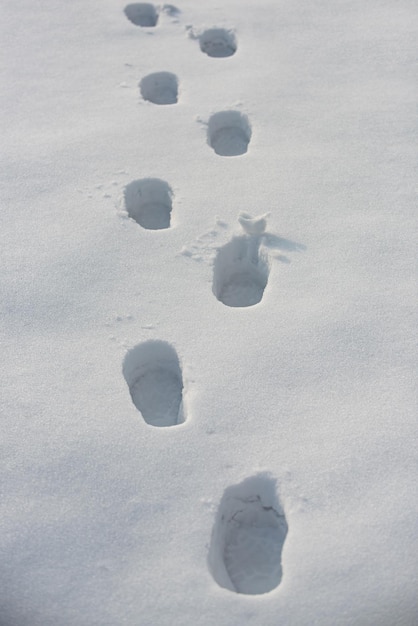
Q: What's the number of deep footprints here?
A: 8